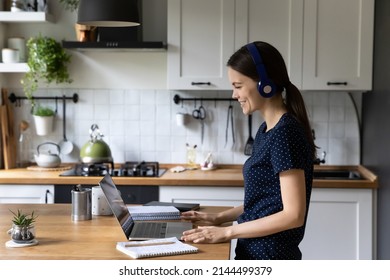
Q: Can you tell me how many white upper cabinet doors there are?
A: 3